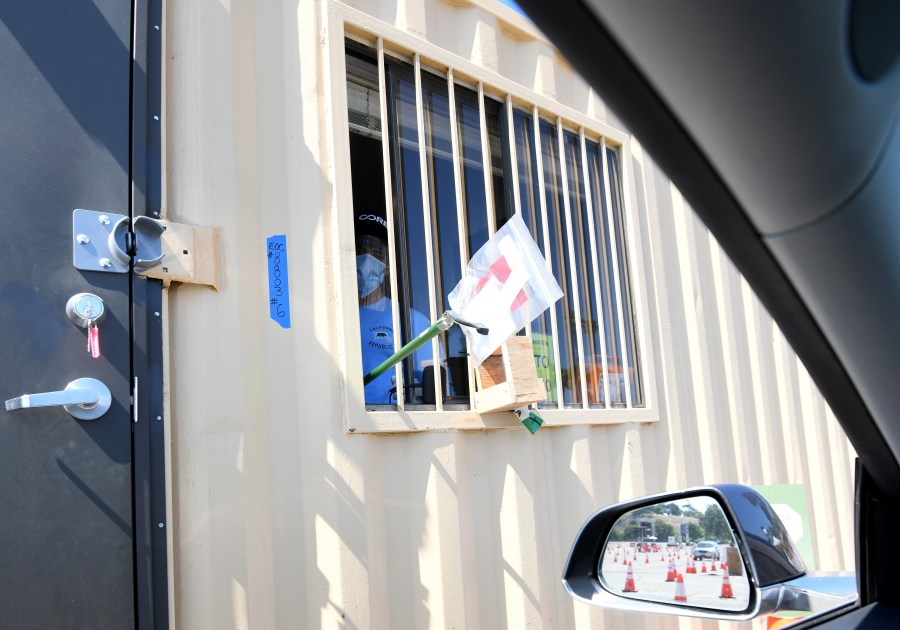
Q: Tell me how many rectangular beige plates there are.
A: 1